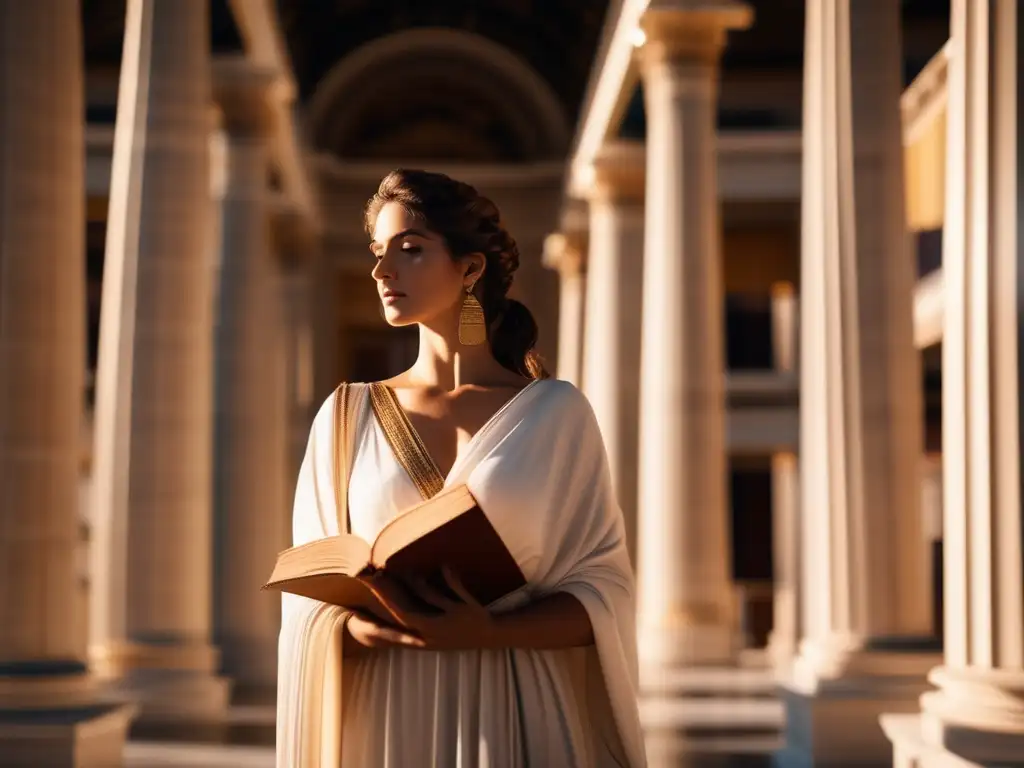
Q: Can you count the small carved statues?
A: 0